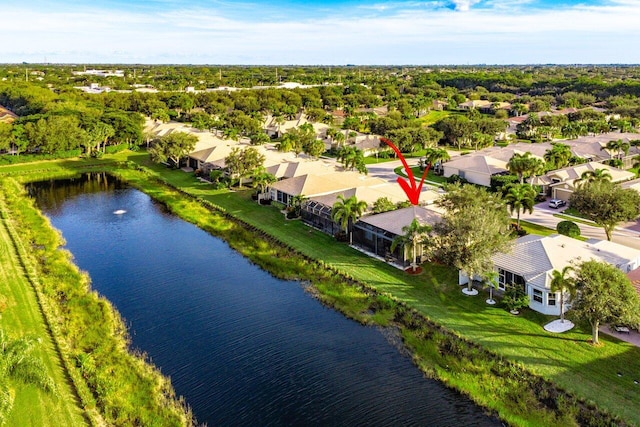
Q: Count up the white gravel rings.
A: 4